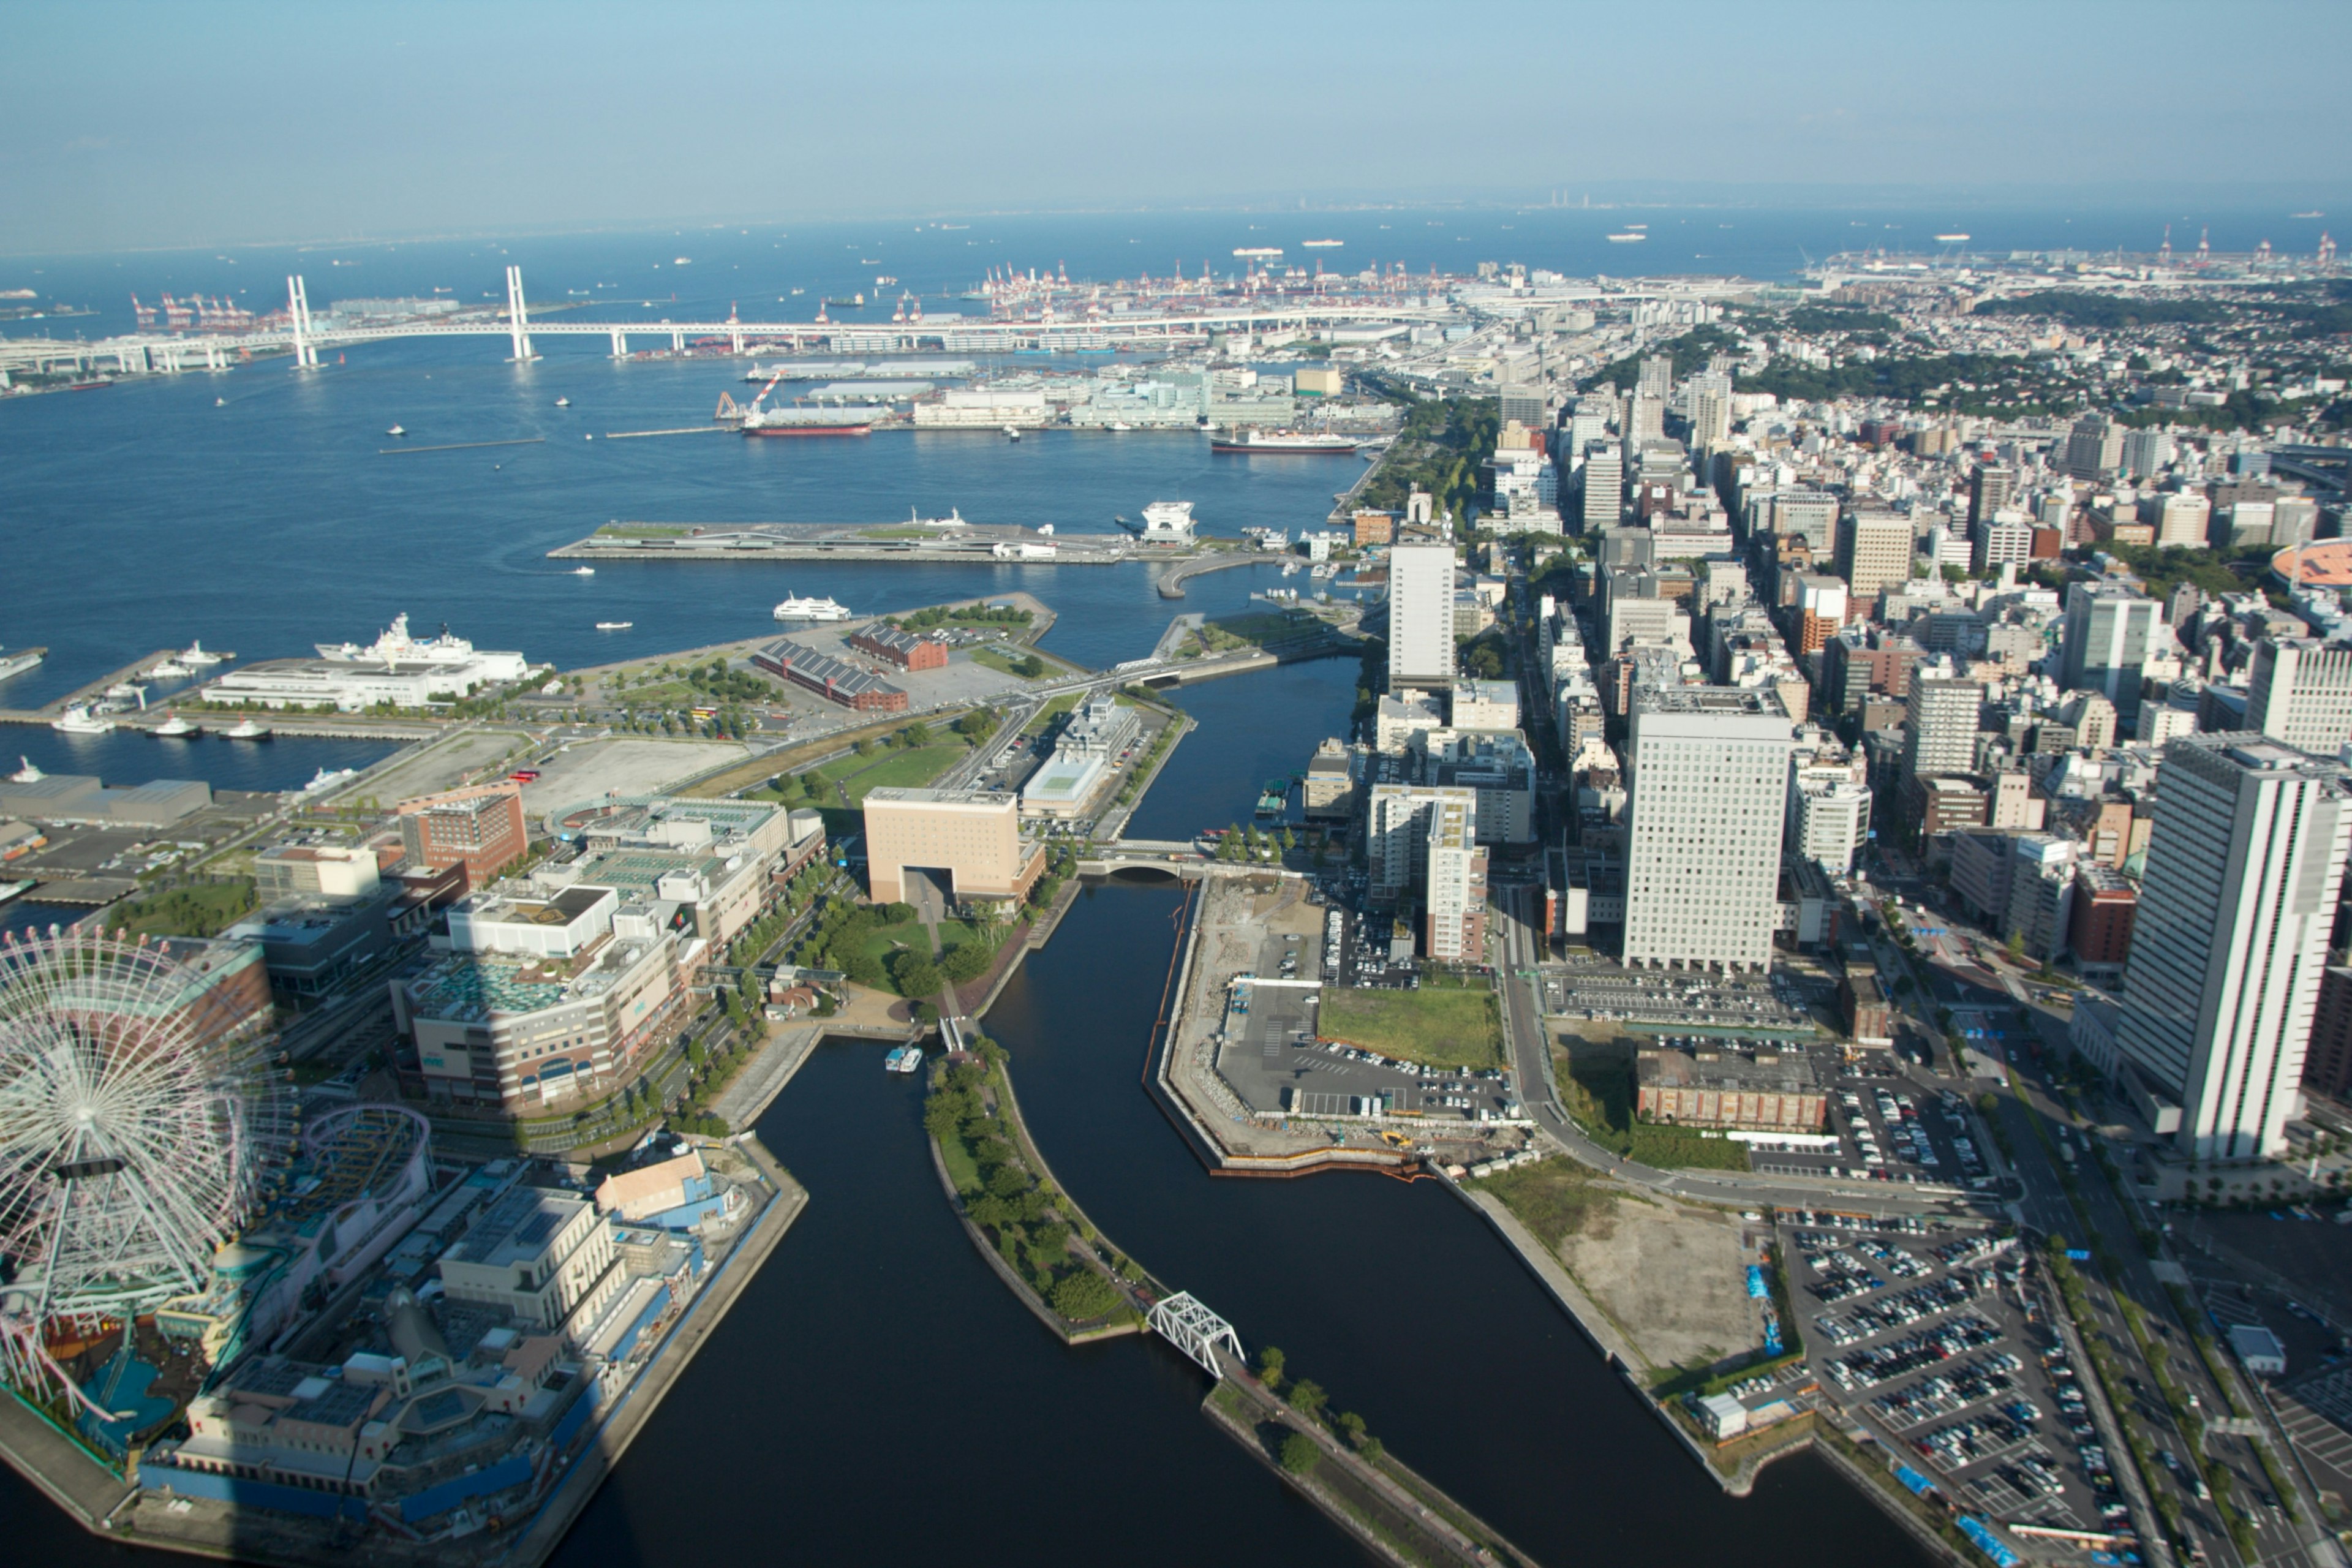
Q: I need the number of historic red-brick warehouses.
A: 2